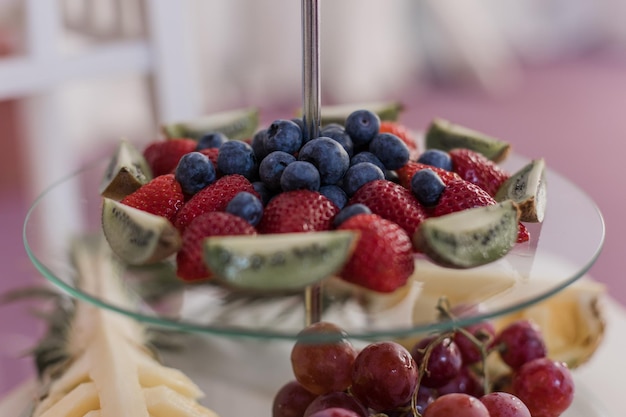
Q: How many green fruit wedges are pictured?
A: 8